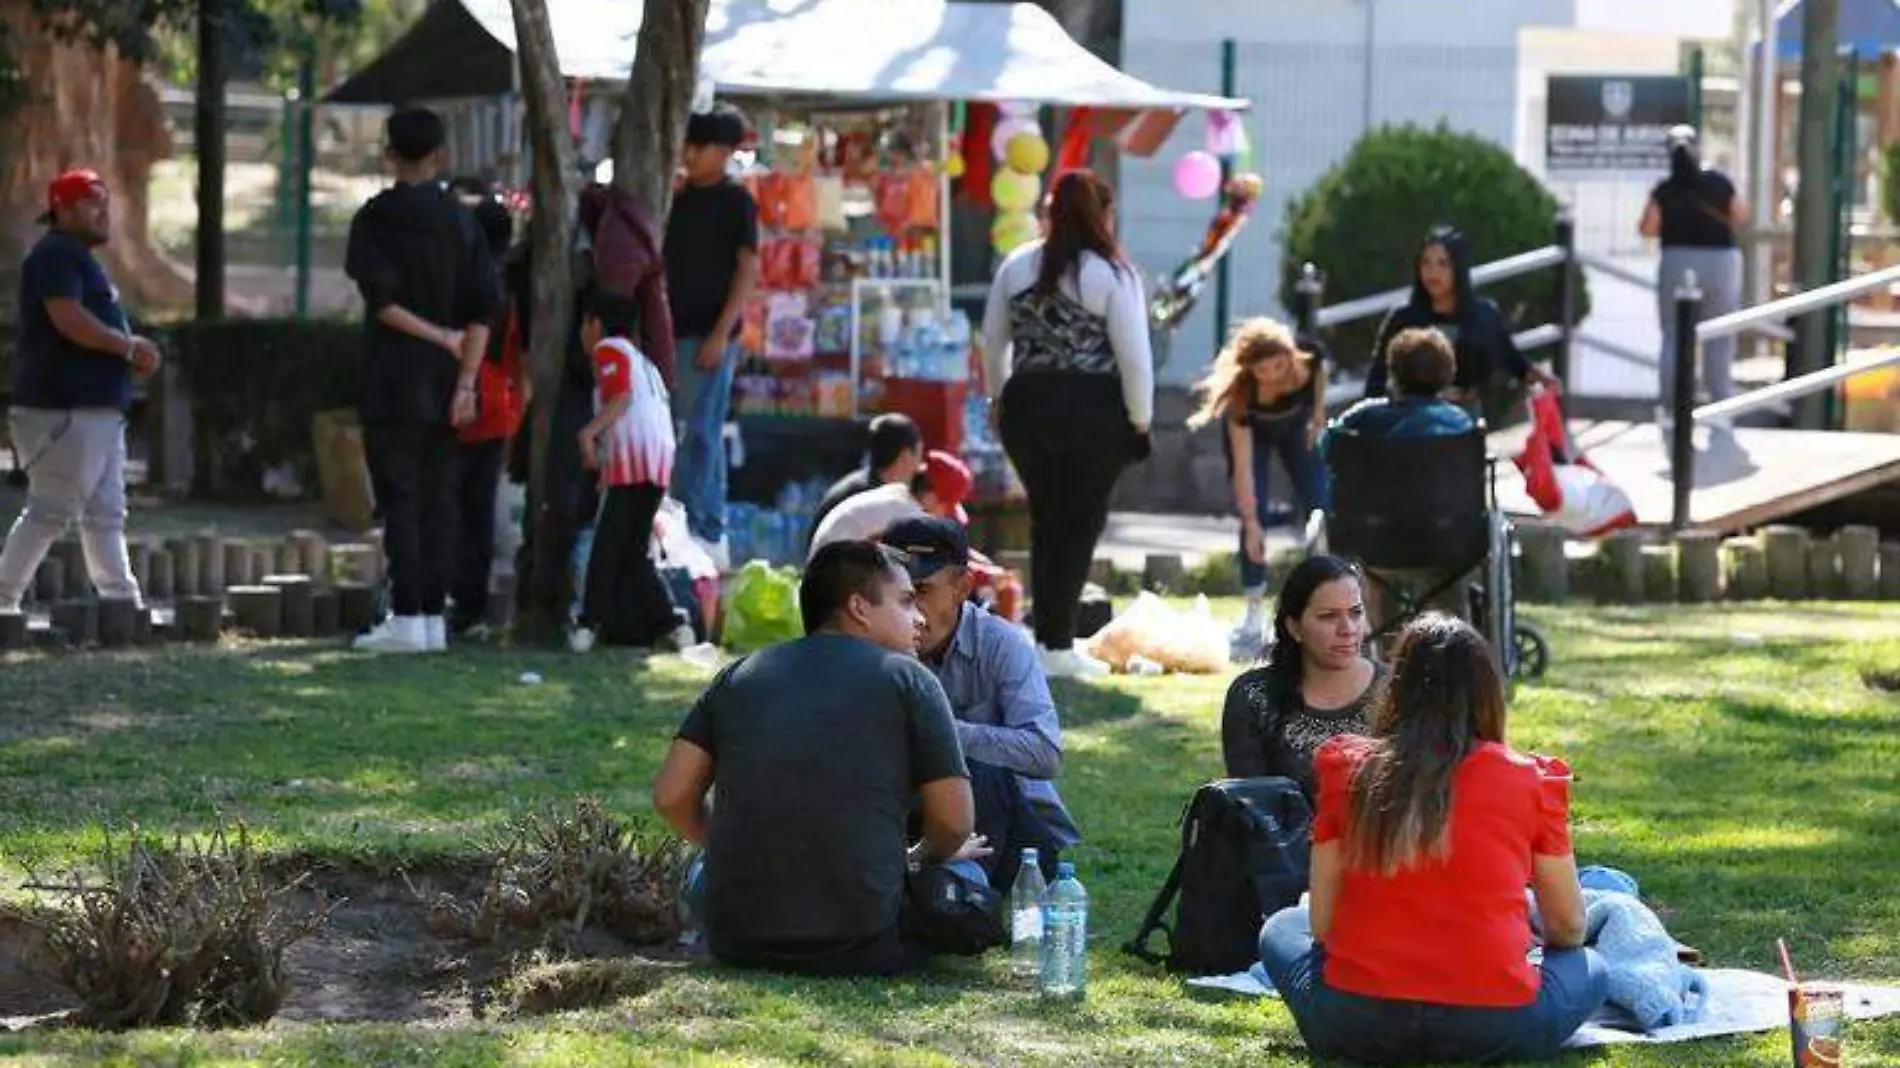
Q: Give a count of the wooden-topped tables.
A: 0